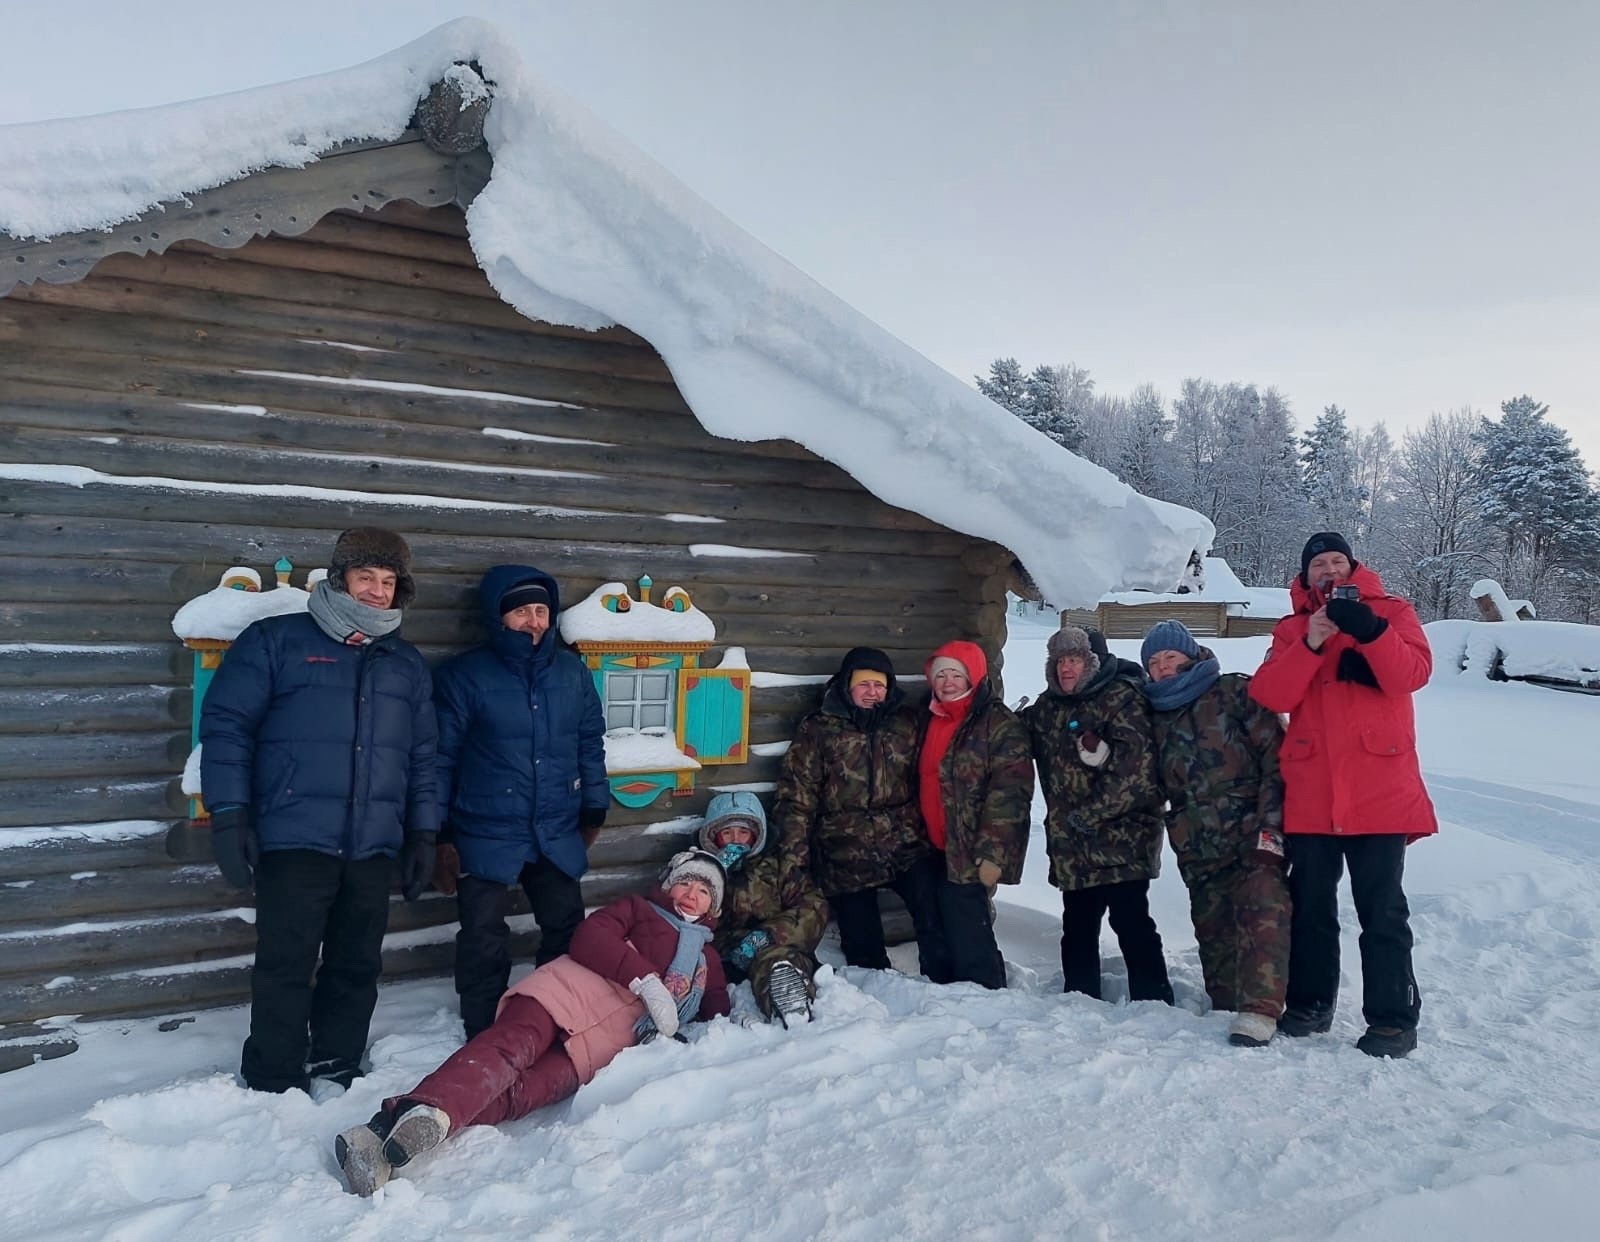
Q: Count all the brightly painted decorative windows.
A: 2